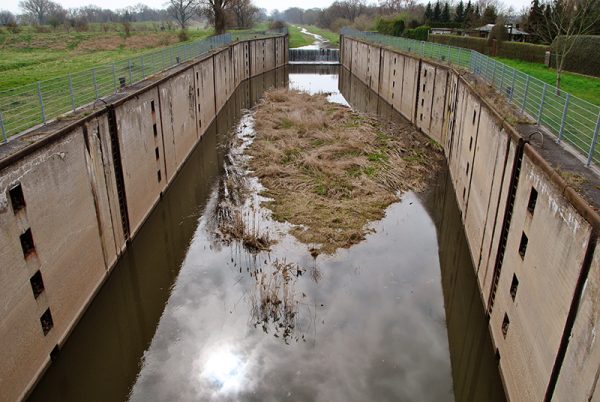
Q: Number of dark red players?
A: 0